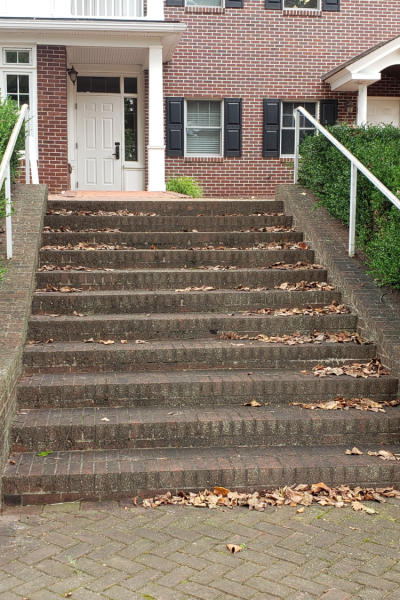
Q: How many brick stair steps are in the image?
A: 11